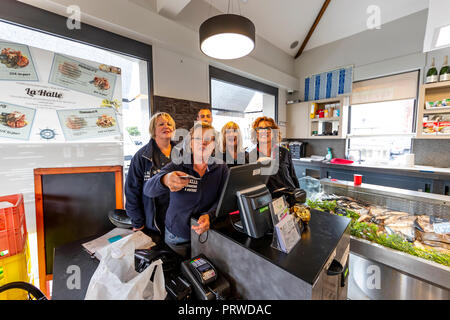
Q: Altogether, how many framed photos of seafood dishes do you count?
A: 4